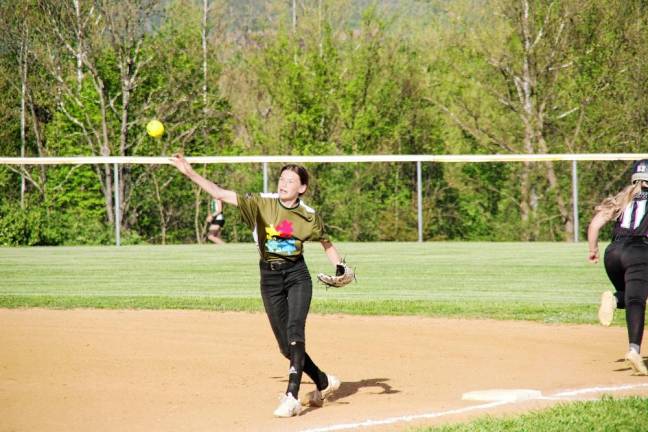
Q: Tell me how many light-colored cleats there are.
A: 4